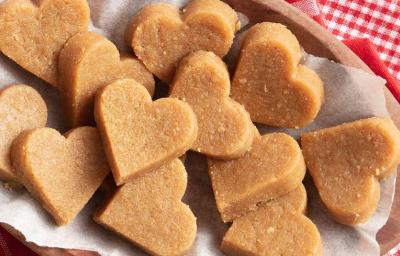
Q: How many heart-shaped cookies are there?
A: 12